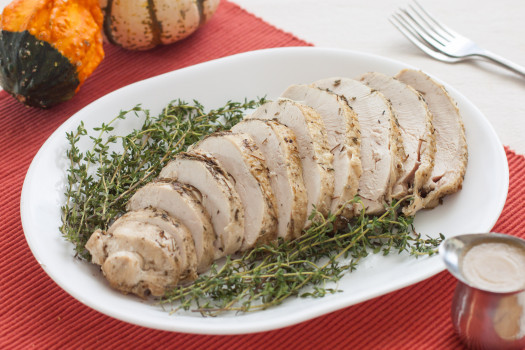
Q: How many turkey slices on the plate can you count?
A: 11